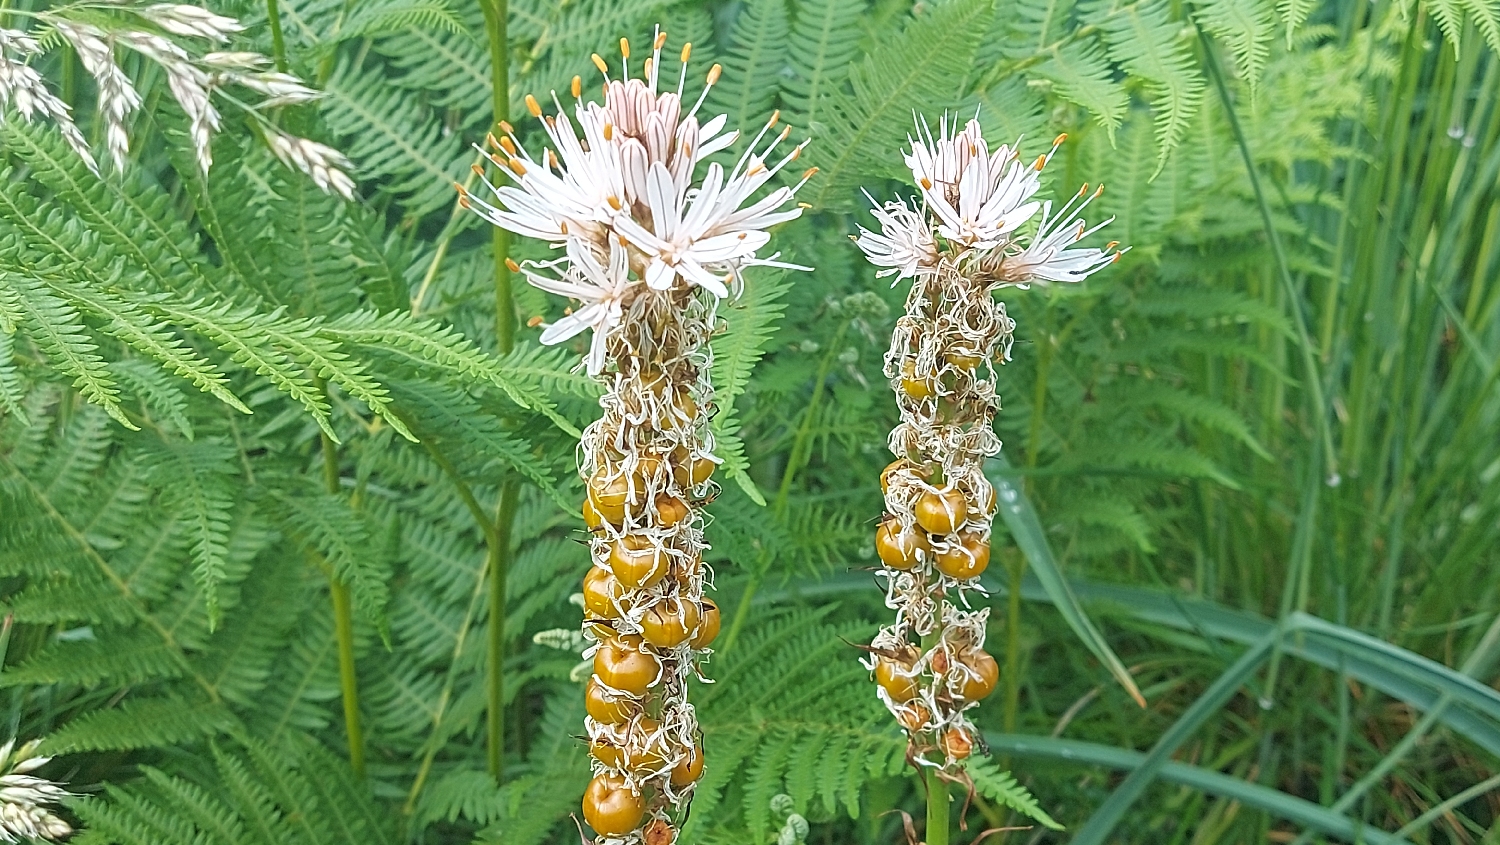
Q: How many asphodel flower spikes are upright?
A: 2